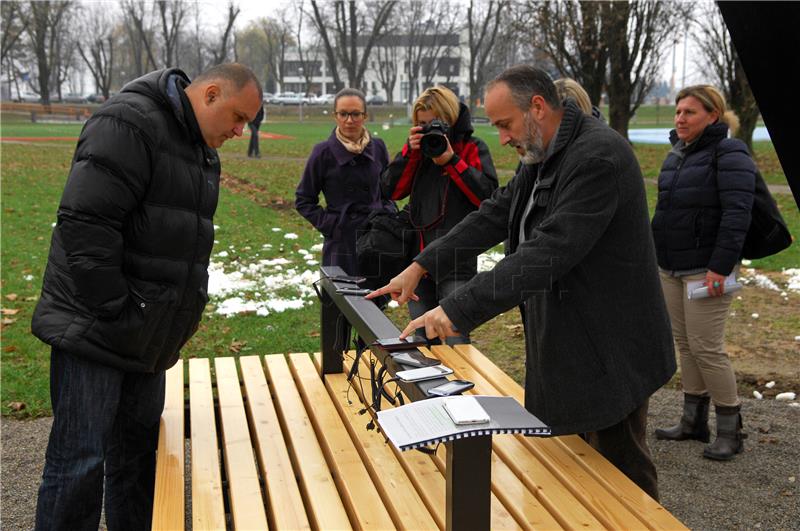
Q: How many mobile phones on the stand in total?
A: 7